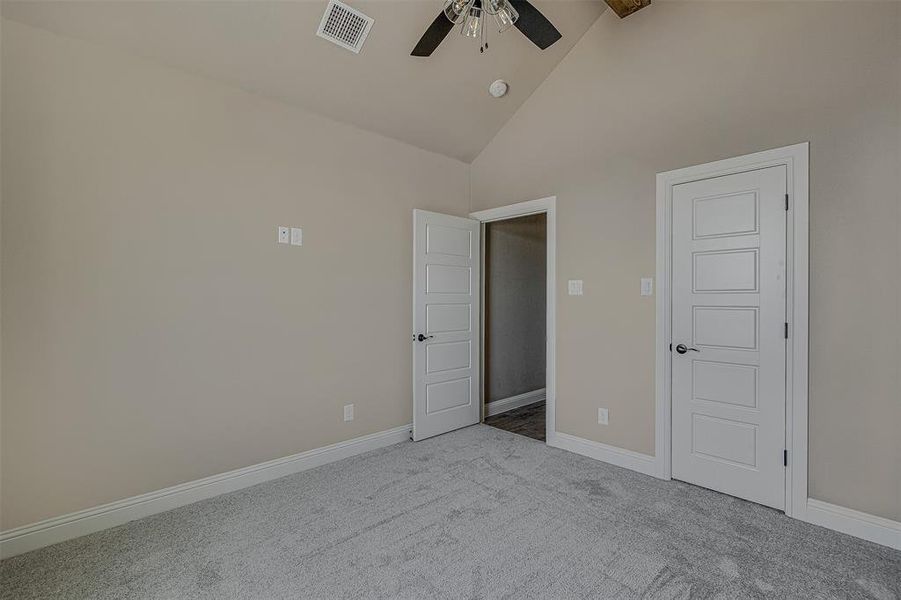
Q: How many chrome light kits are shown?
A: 1